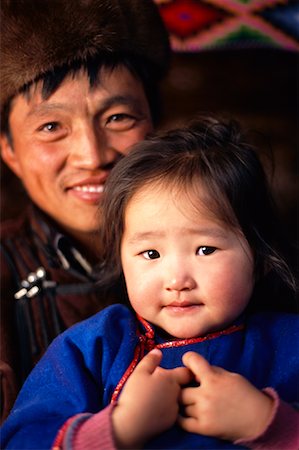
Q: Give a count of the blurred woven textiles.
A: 1